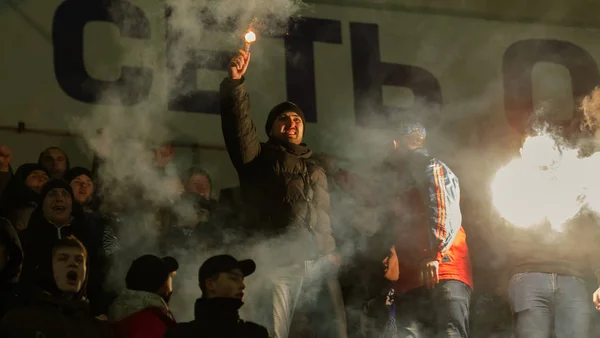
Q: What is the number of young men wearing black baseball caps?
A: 2